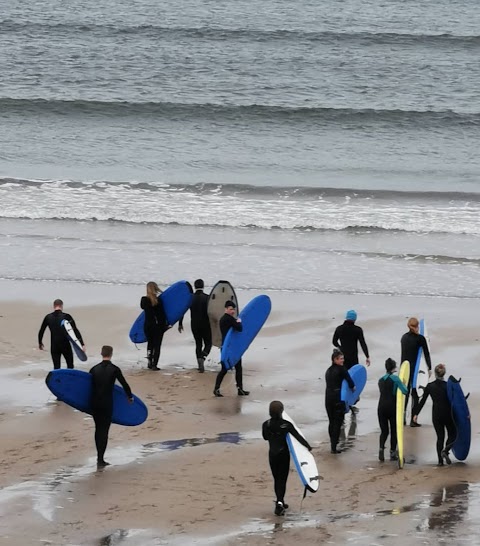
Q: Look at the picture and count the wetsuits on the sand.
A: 11